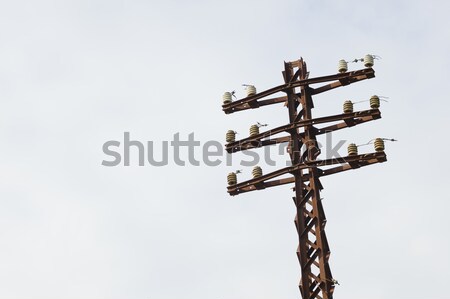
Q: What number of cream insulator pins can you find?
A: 12